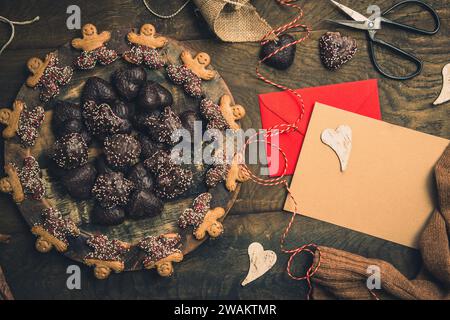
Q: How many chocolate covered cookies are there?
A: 12